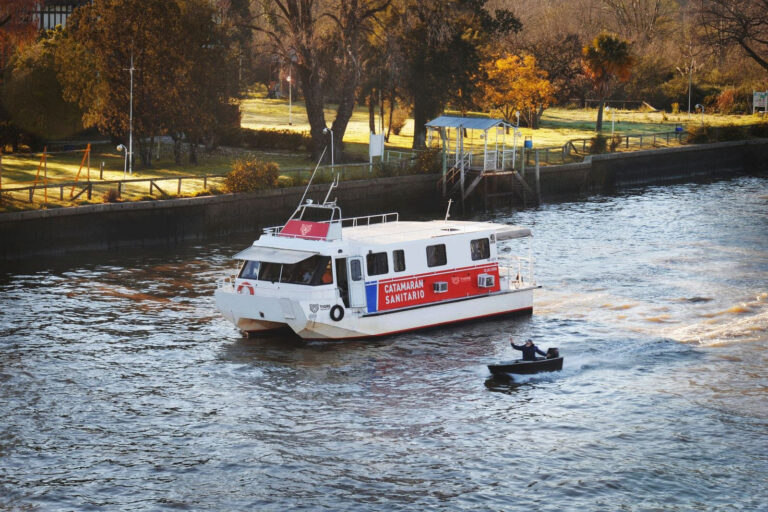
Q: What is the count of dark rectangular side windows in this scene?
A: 4